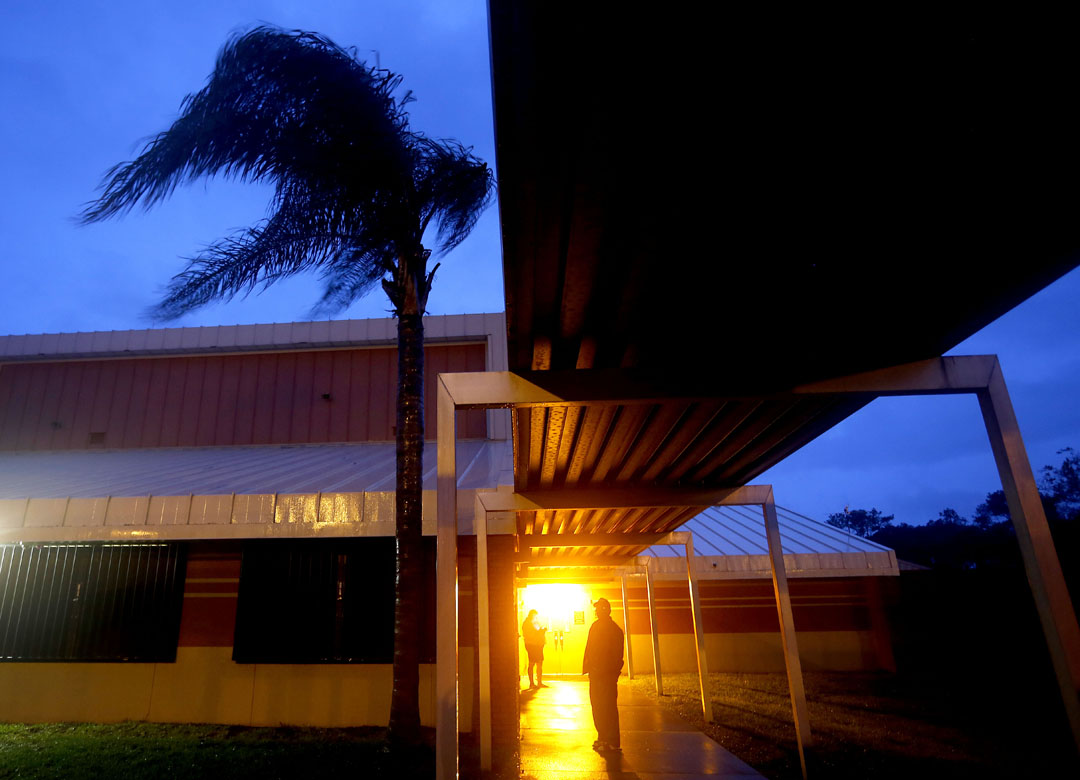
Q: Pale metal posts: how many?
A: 7